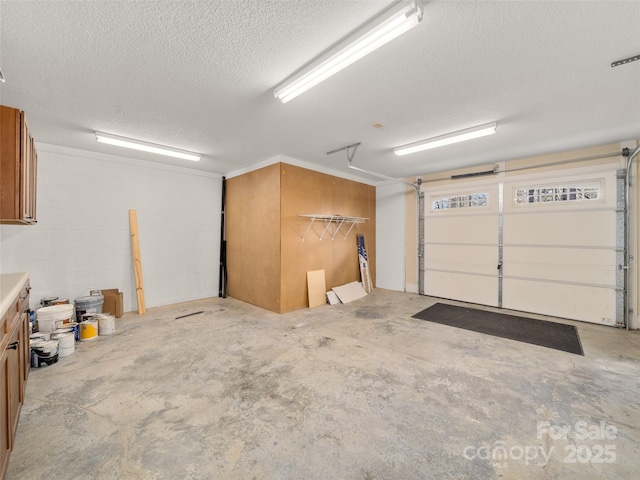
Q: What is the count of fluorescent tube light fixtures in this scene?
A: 3